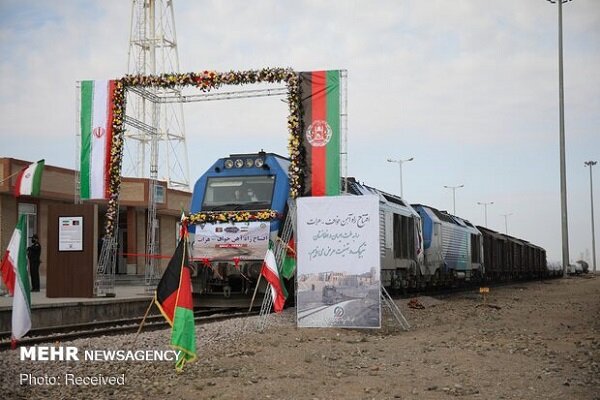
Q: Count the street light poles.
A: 6